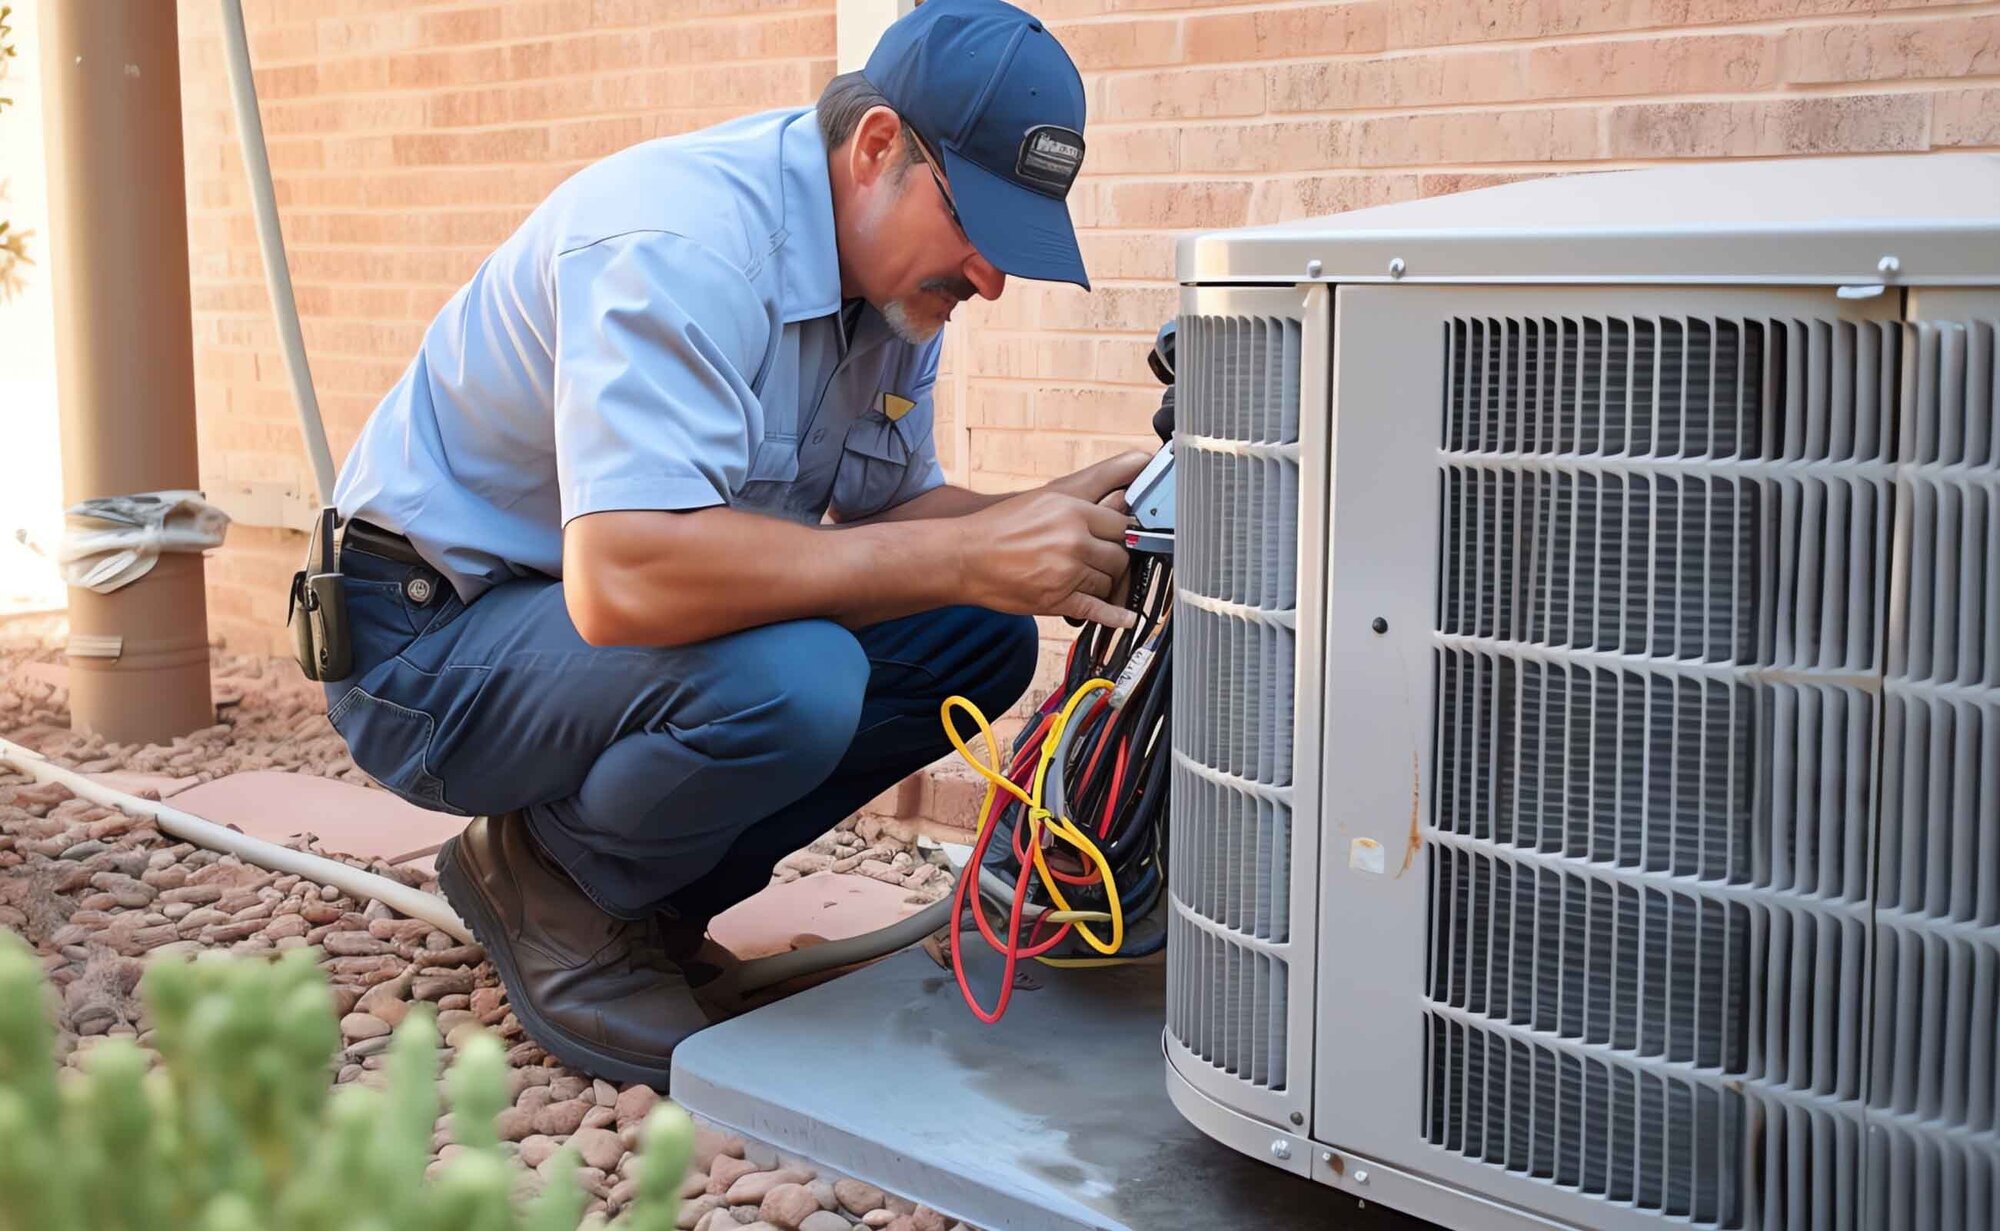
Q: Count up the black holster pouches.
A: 1